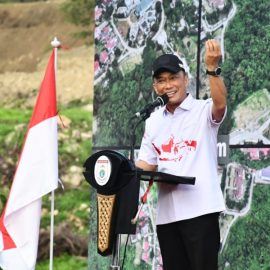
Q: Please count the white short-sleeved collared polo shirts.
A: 1